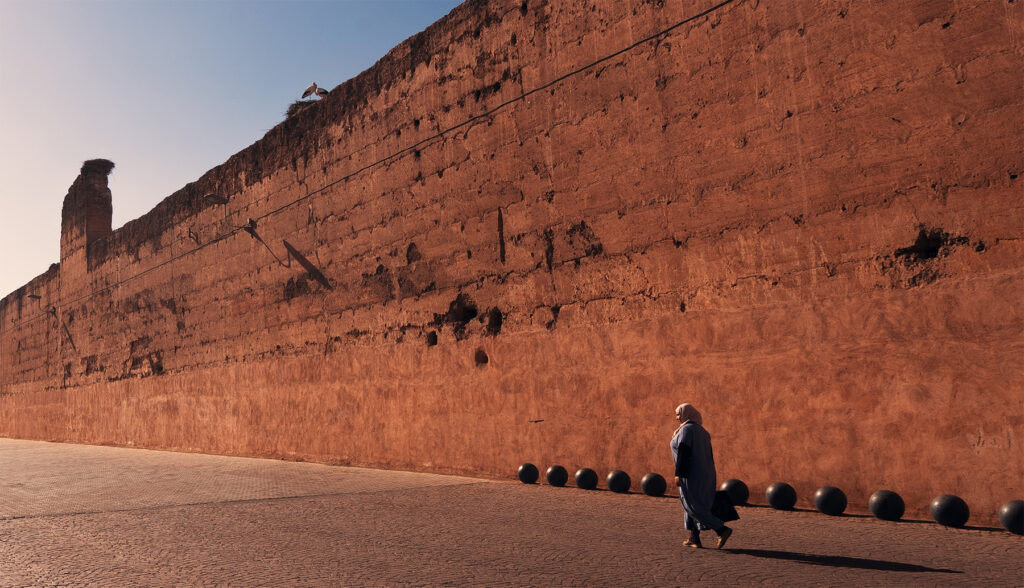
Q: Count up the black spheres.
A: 11